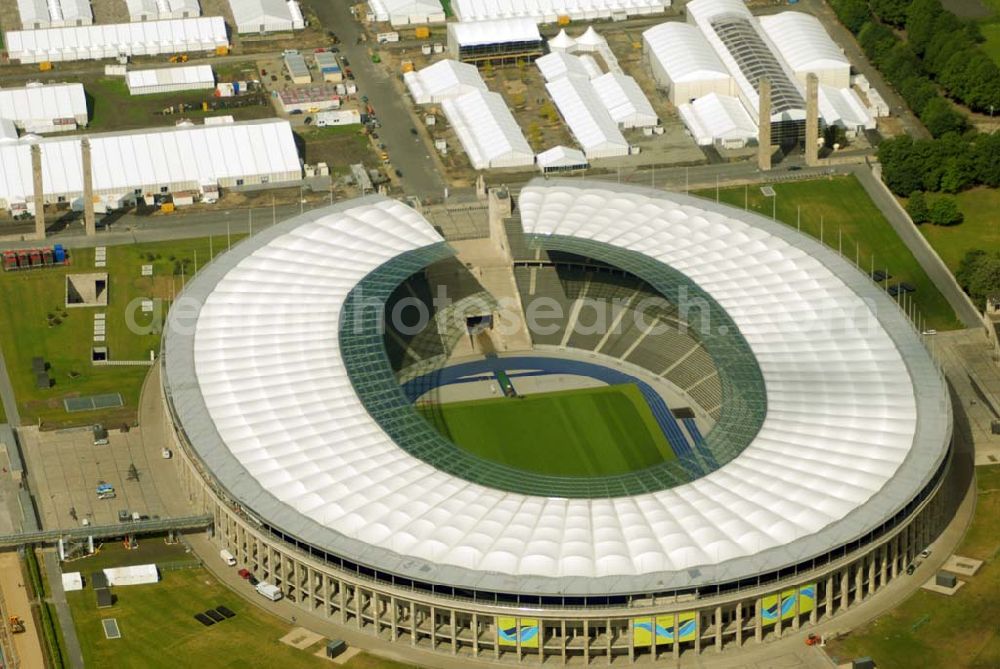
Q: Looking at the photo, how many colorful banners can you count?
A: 8